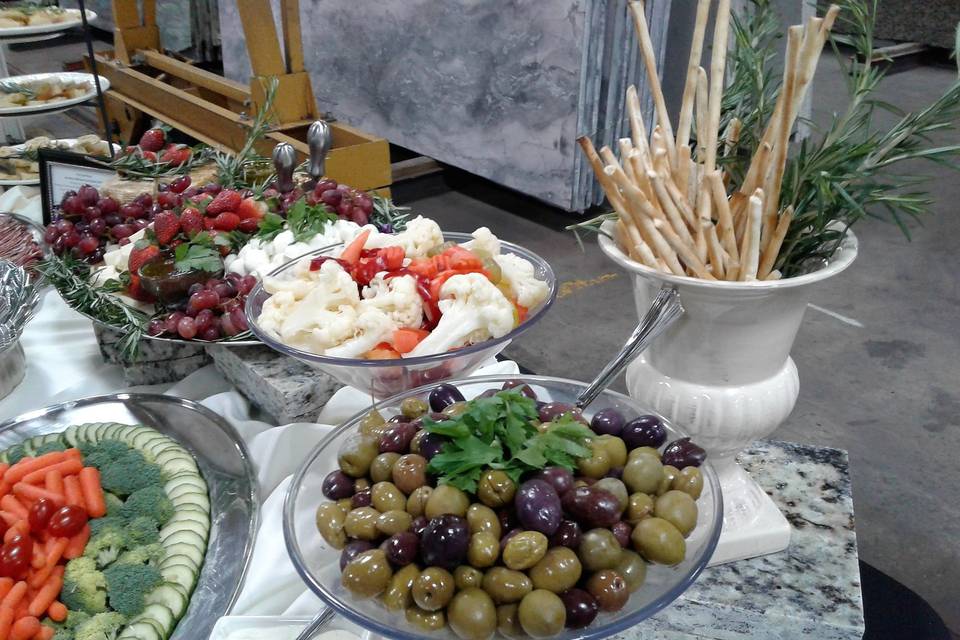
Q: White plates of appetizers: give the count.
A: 3